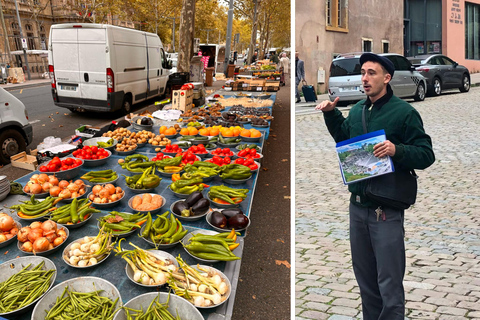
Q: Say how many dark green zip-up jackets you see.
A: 1